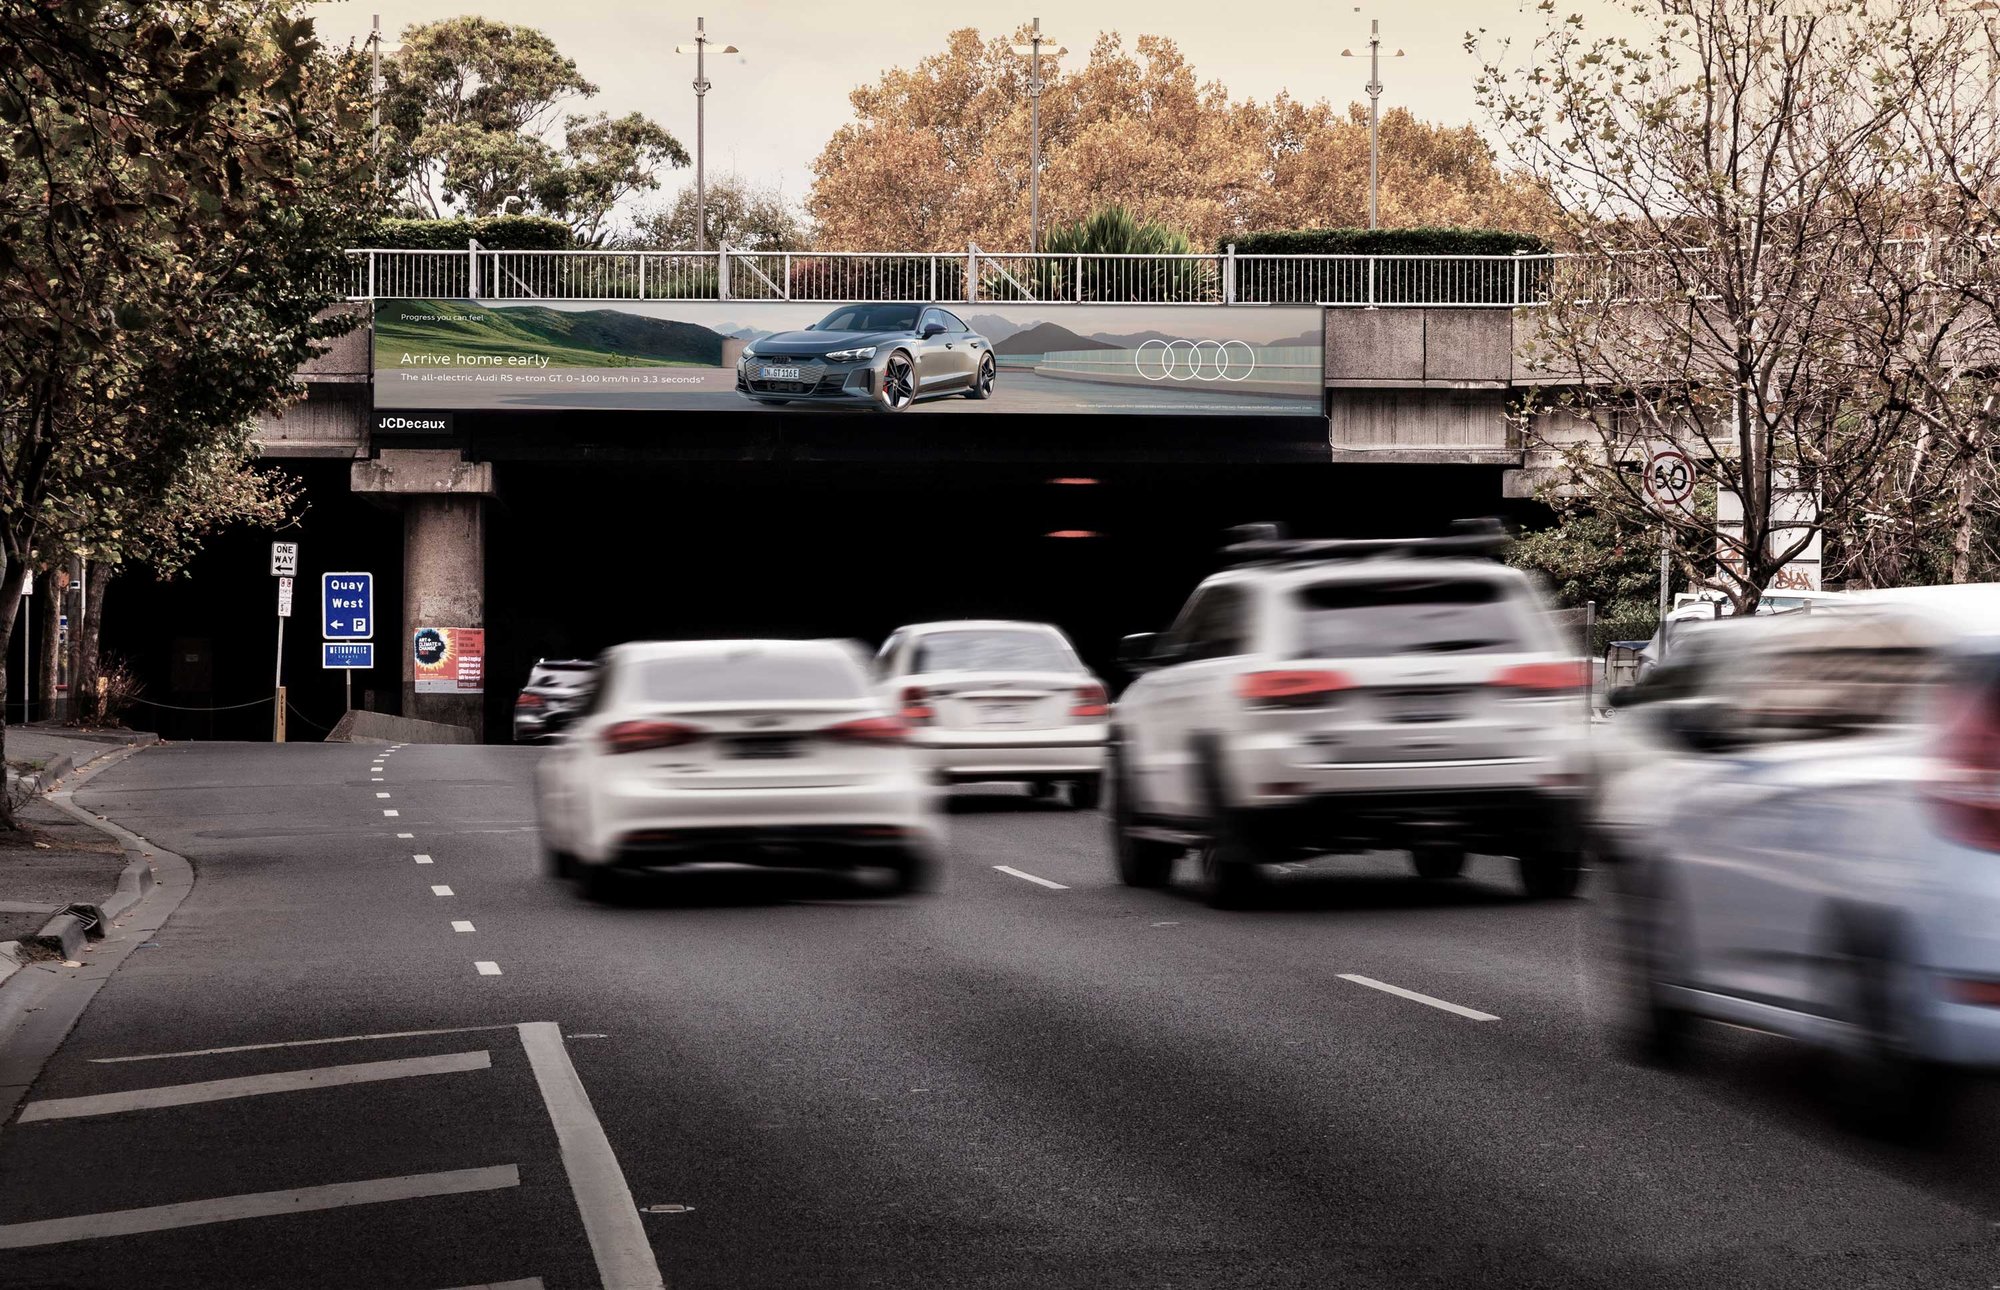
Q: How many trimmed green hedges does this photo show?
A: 2